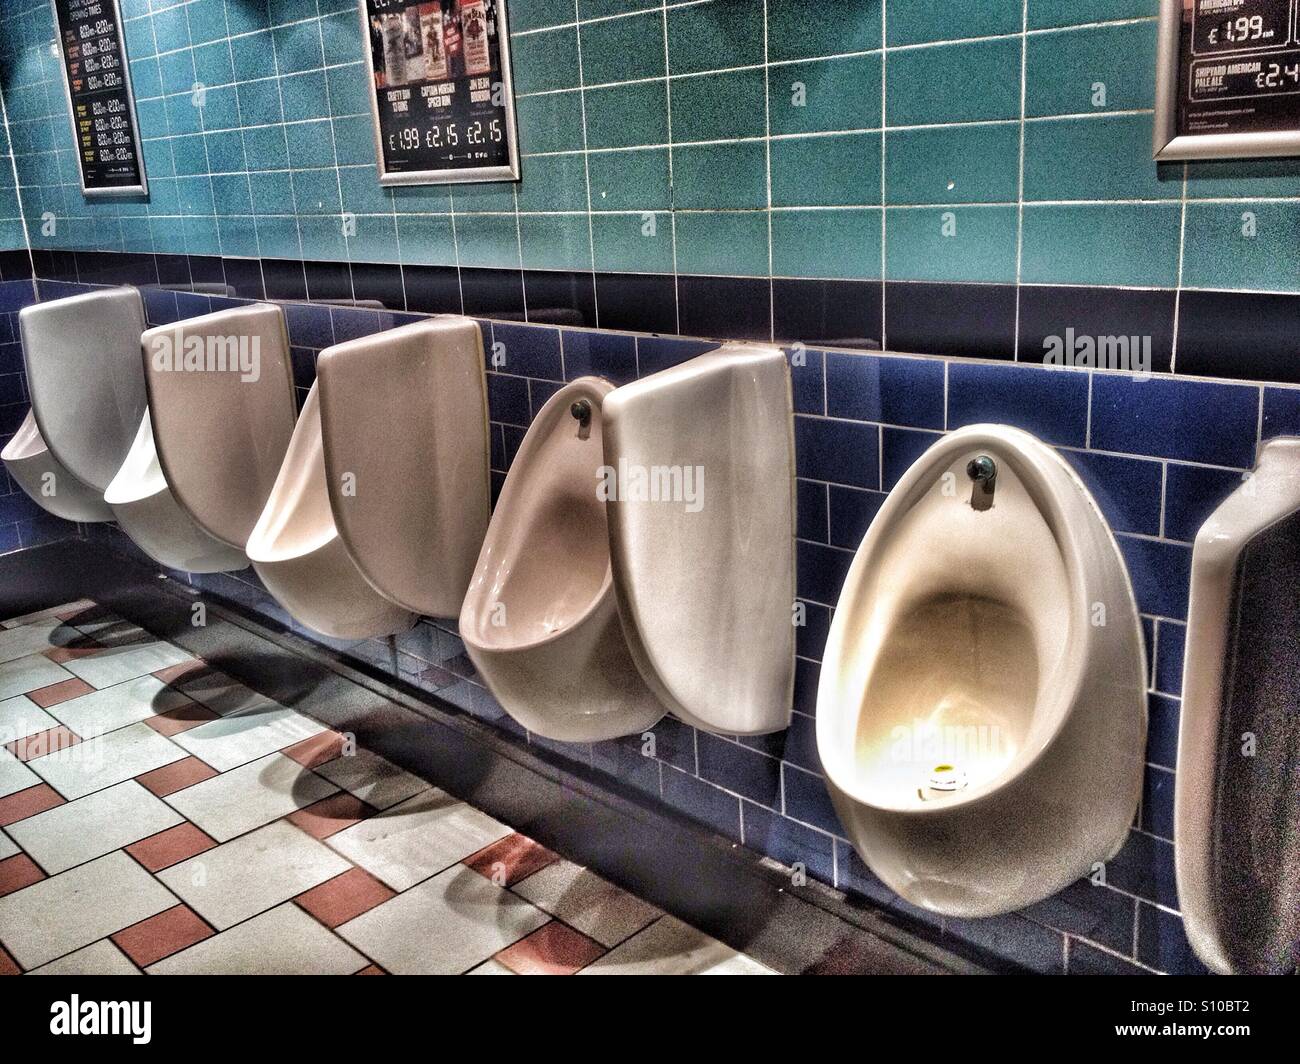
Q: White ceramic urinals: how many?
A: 5